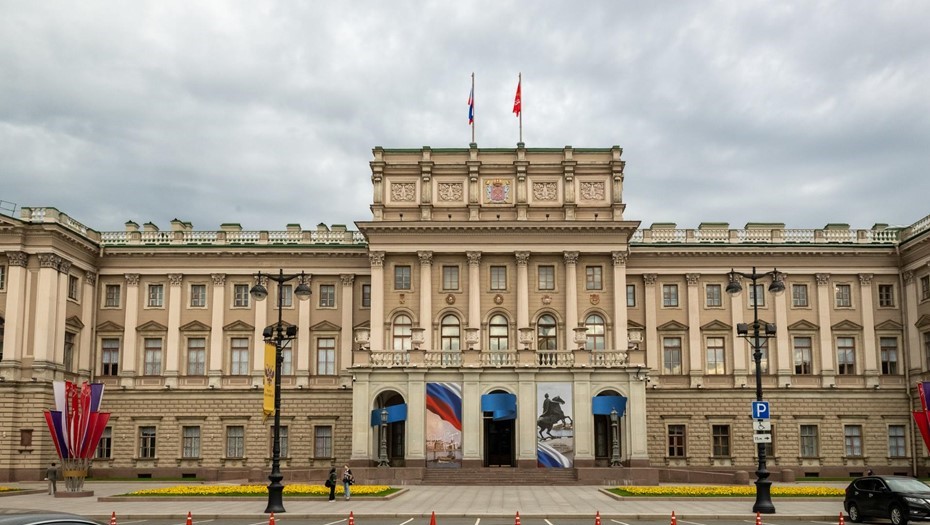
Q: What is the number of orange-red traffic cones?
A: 10